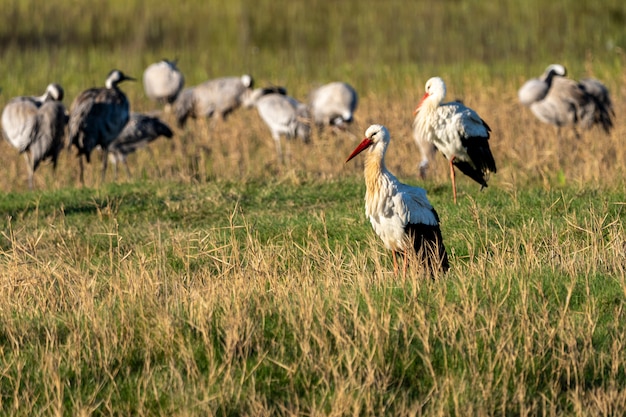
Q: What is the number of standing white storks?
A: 2